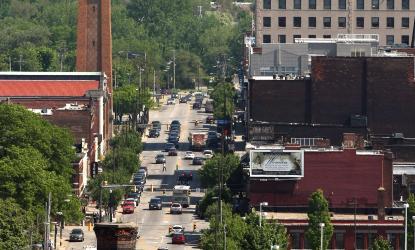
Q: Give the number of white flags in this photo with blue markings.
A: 0